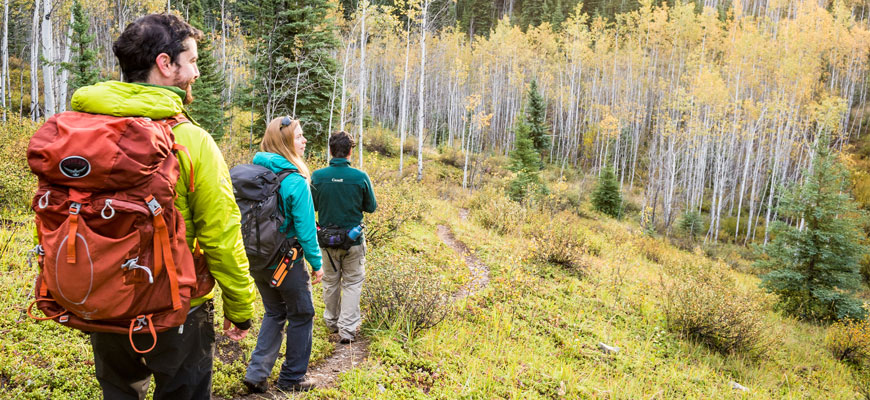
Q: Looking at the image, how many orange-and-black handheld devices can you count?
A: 1